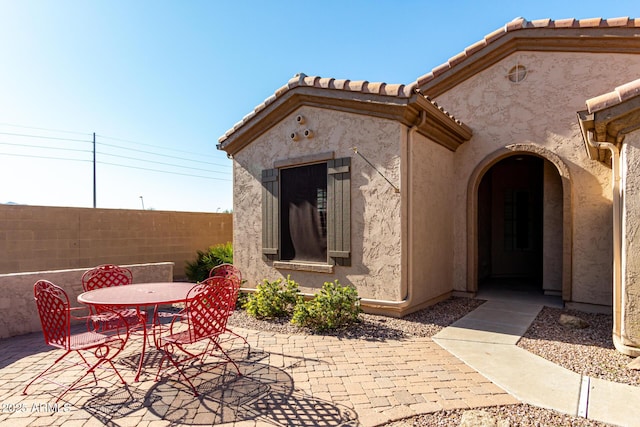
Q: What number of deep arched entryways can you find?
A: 1